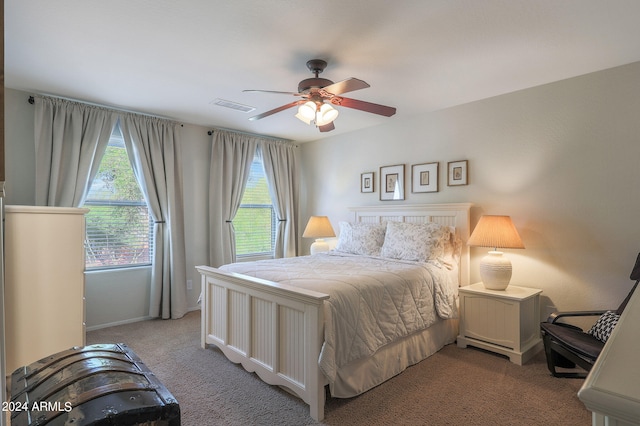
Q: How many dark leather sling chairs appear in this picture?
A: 1